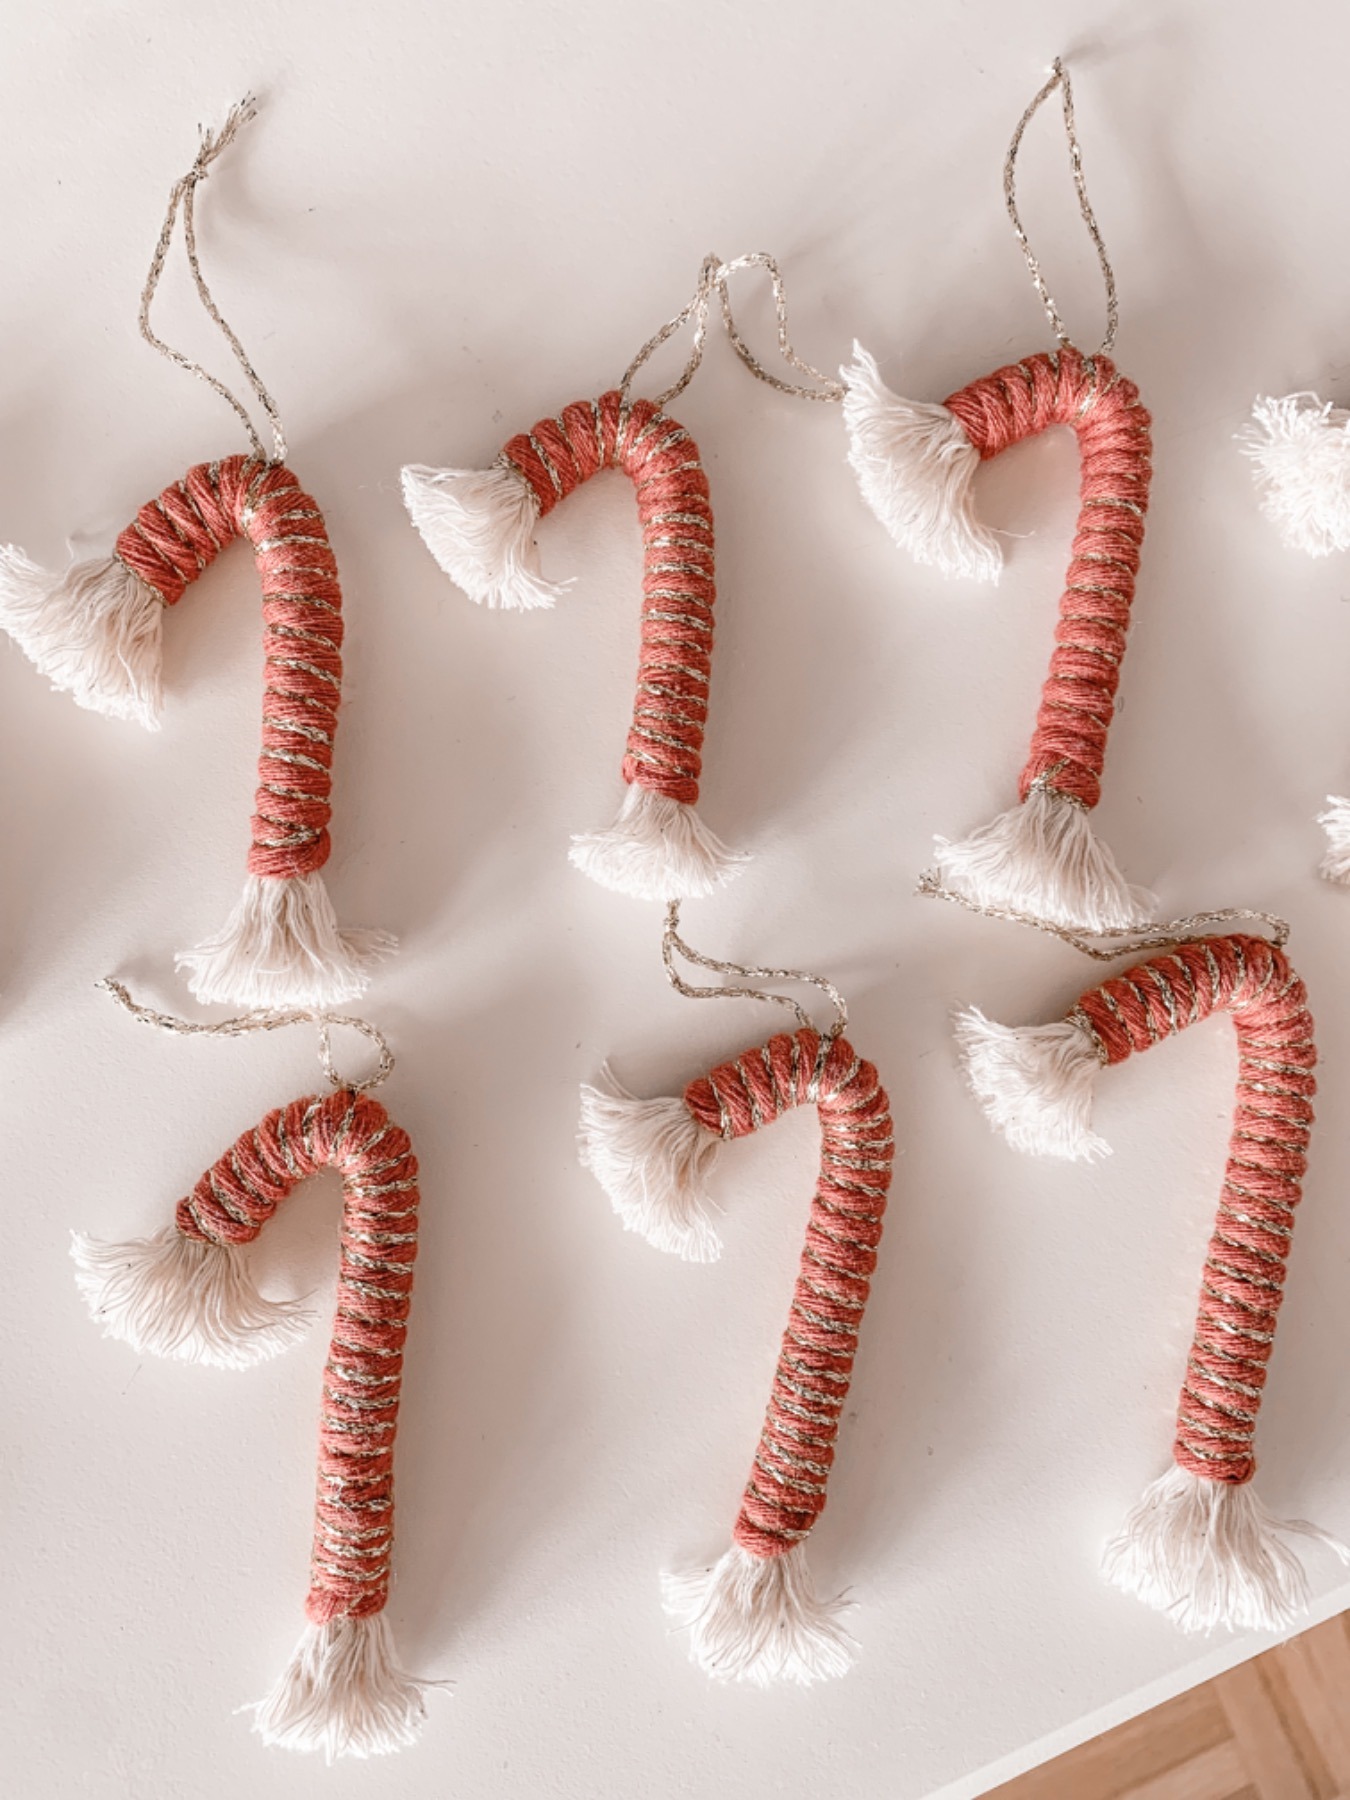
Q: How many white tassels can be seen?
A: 14